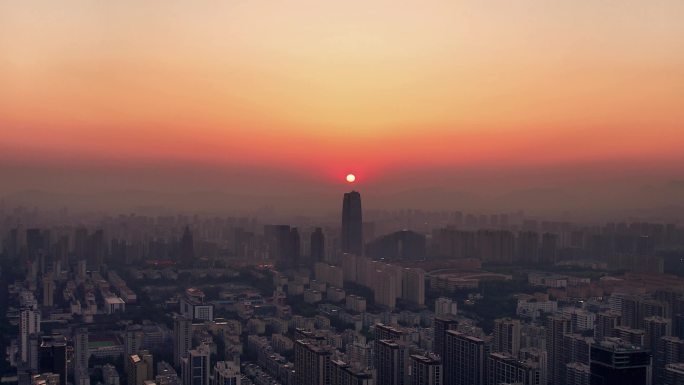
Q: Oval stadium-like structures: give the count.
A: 1